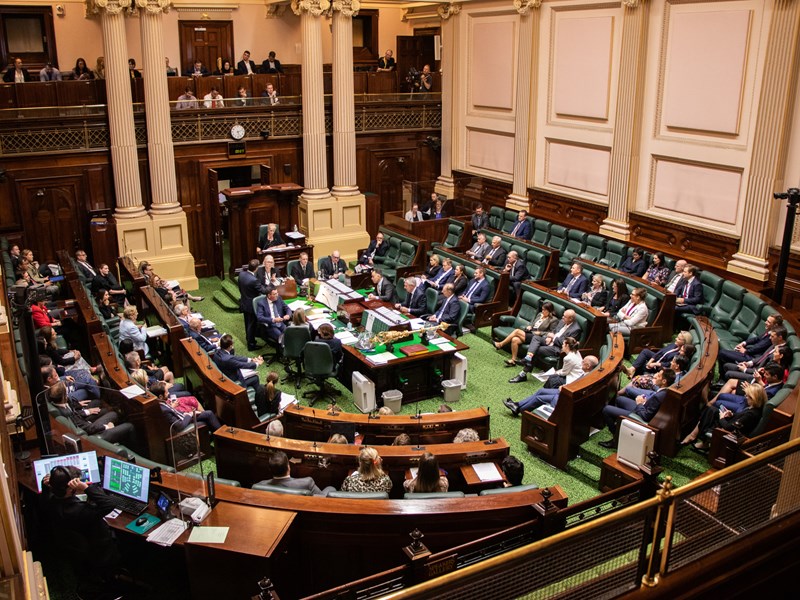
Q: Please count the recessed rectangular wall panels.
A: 6